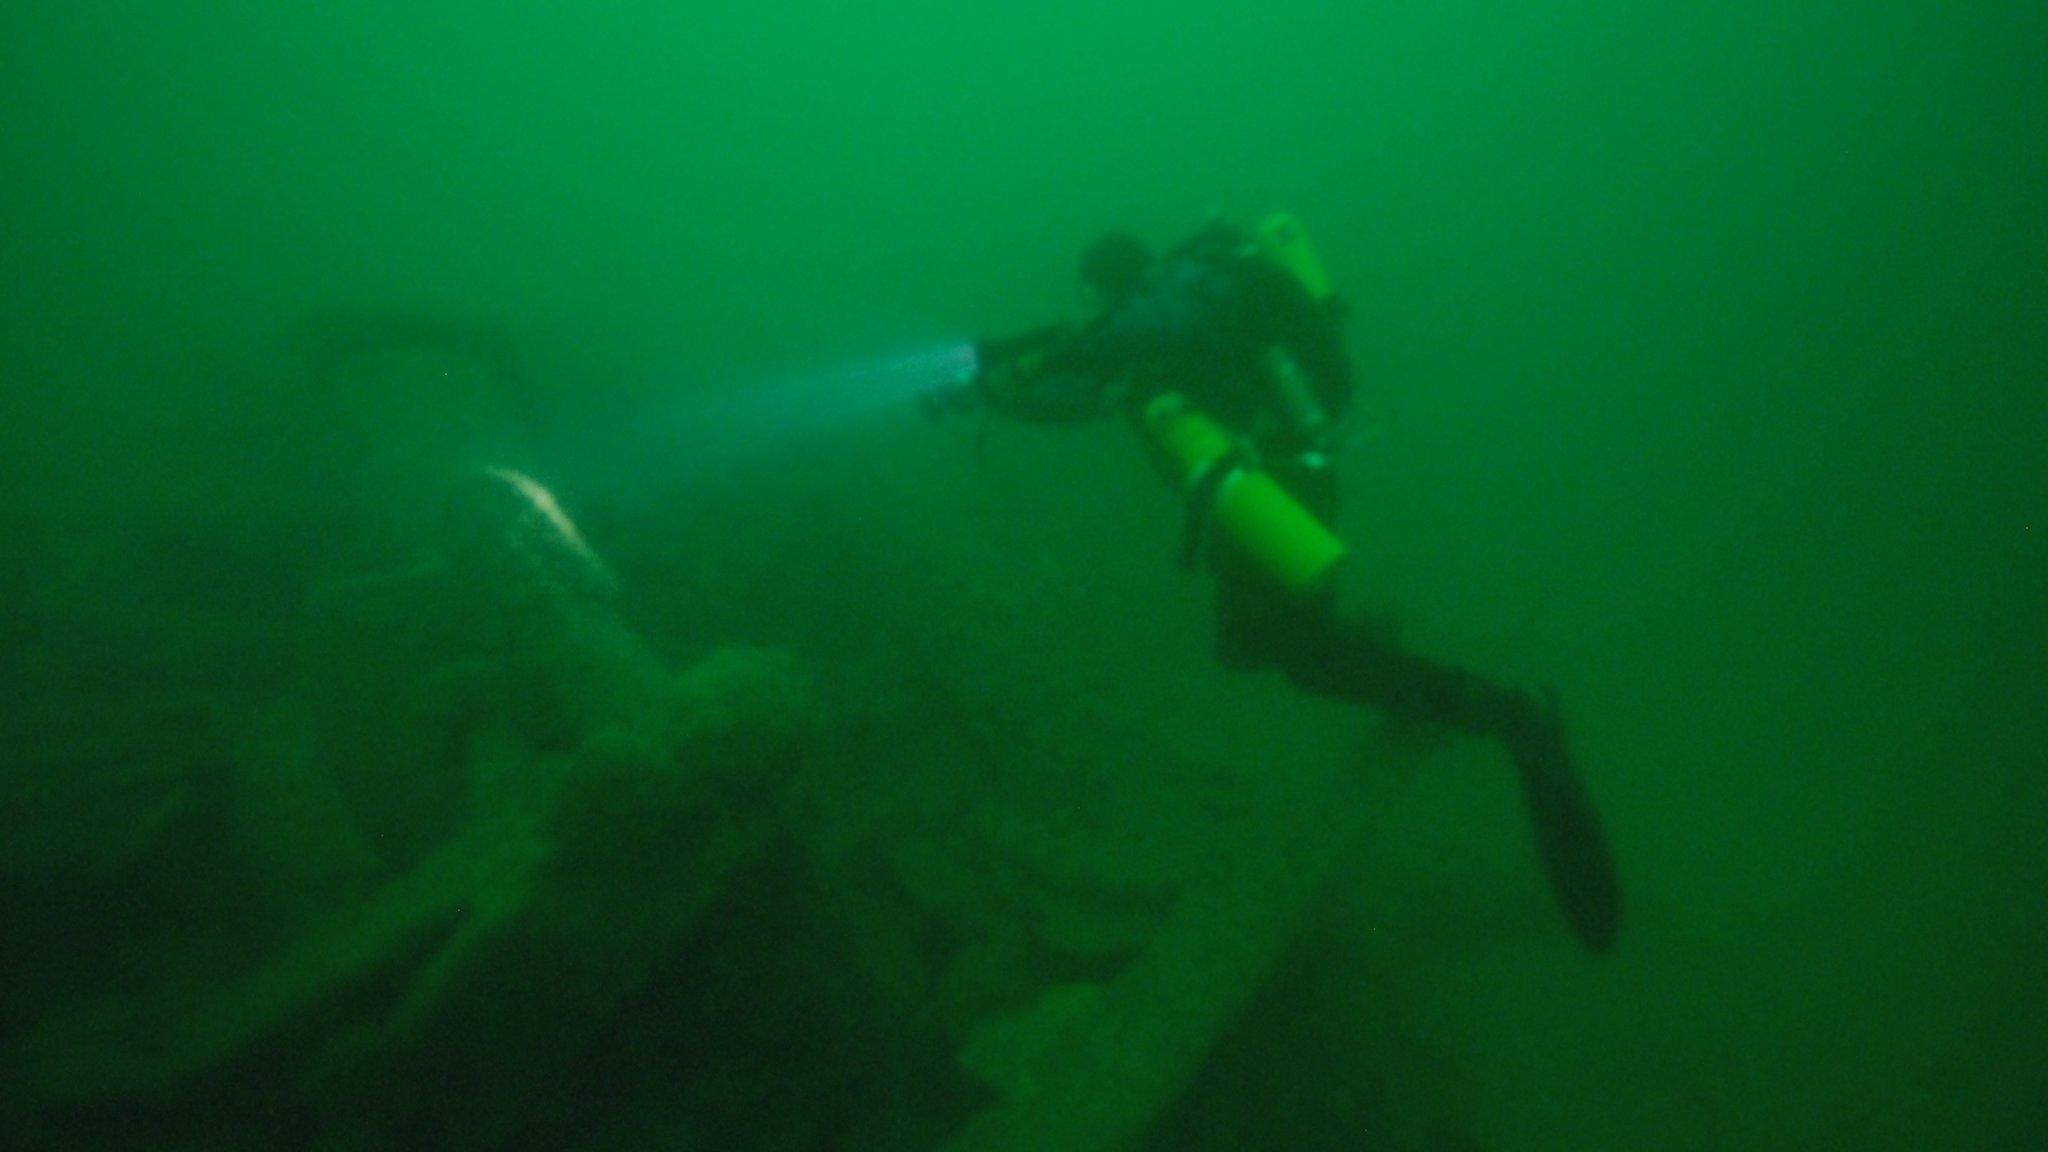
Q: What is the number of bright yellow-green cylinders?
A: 2